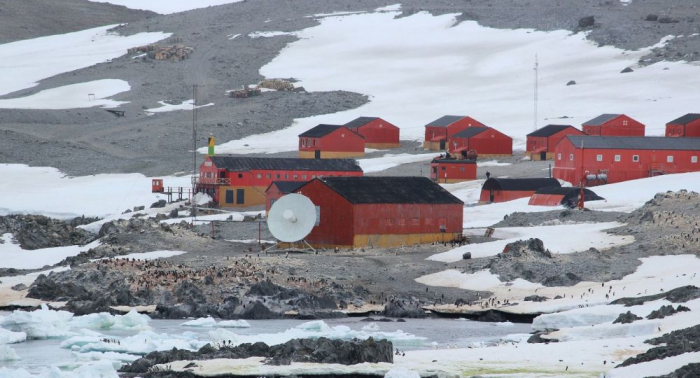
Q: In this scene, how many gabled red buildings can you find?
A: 11